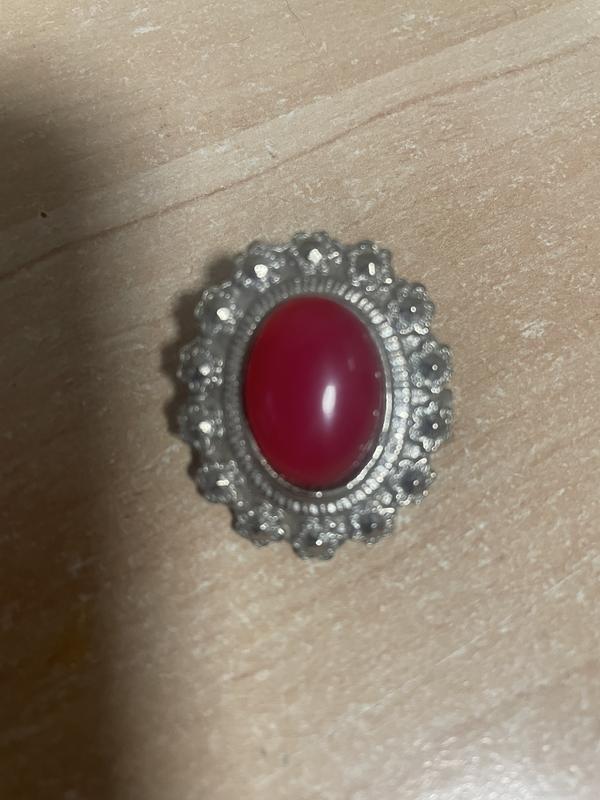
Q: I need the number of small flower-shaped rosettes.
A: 14